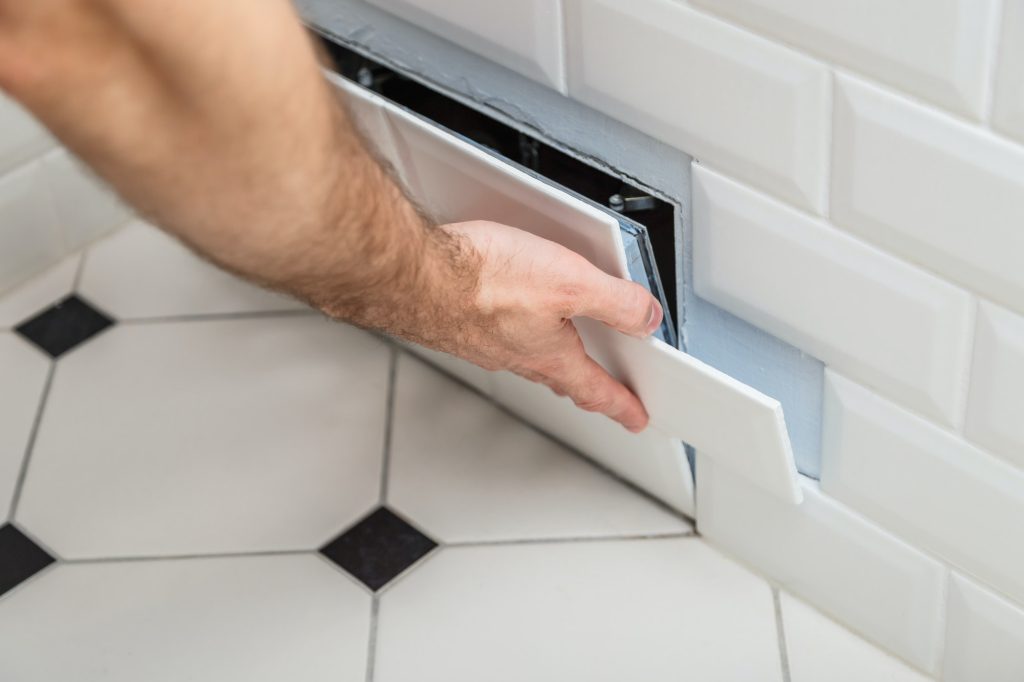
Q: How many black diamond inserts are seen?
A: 3